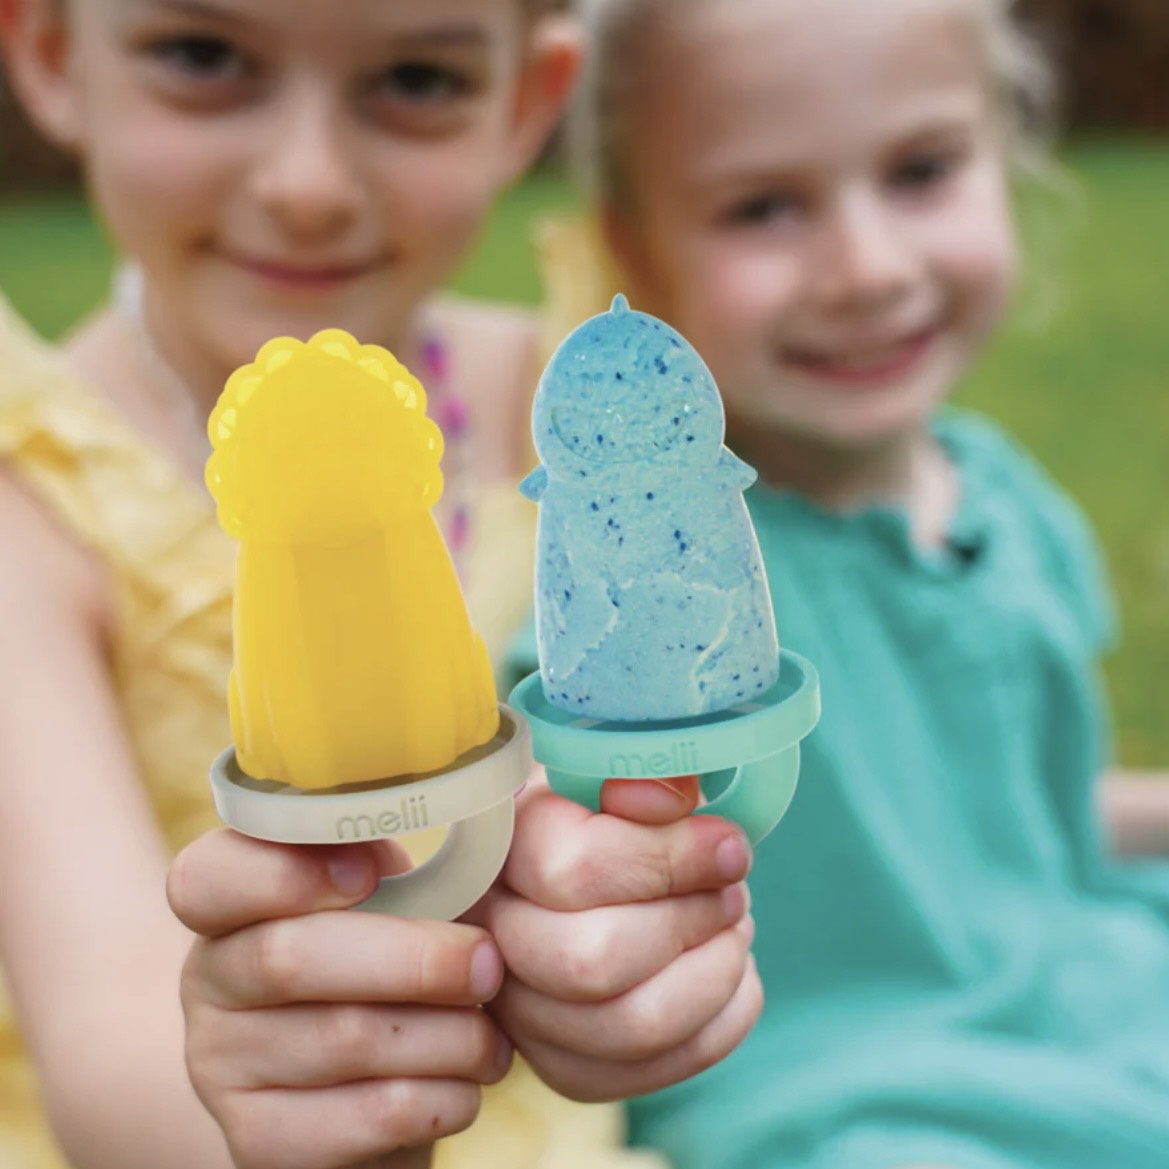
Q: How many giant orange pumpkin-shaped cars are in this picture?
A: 0